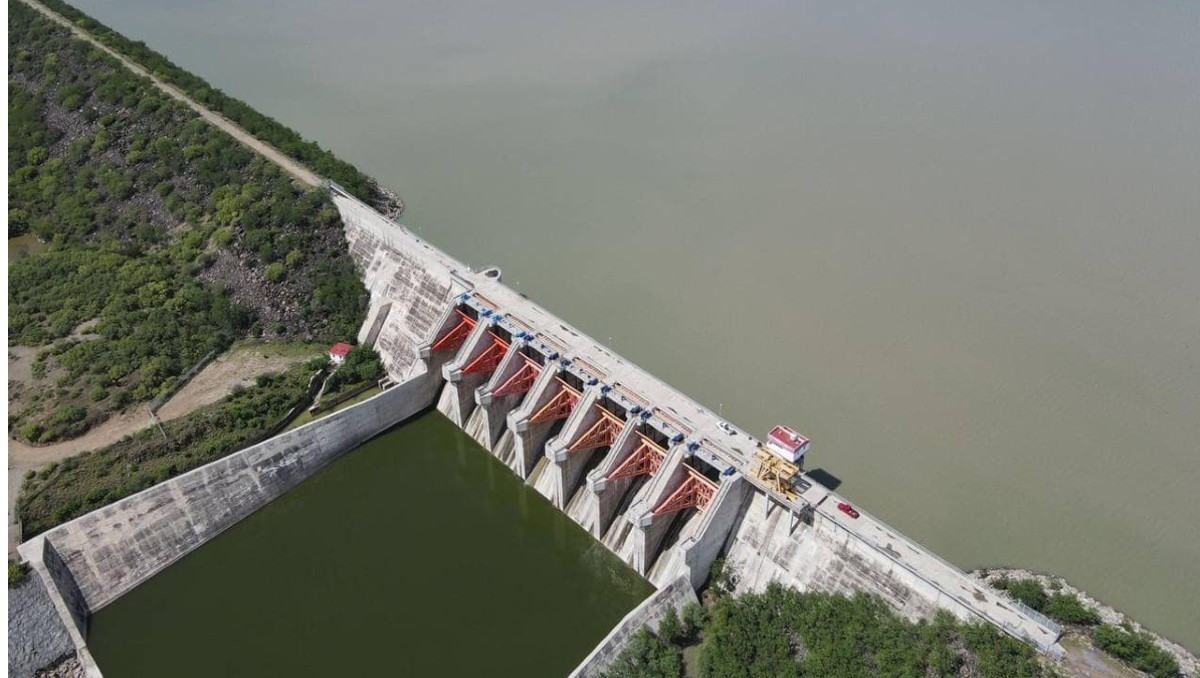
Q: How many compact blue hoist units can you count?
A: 14